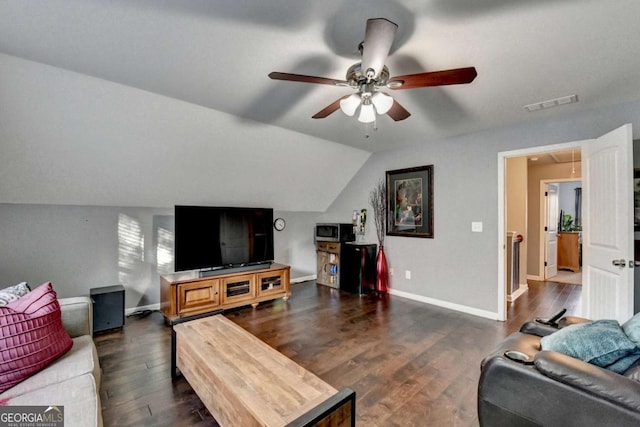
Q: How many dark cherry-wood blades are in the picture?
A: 4